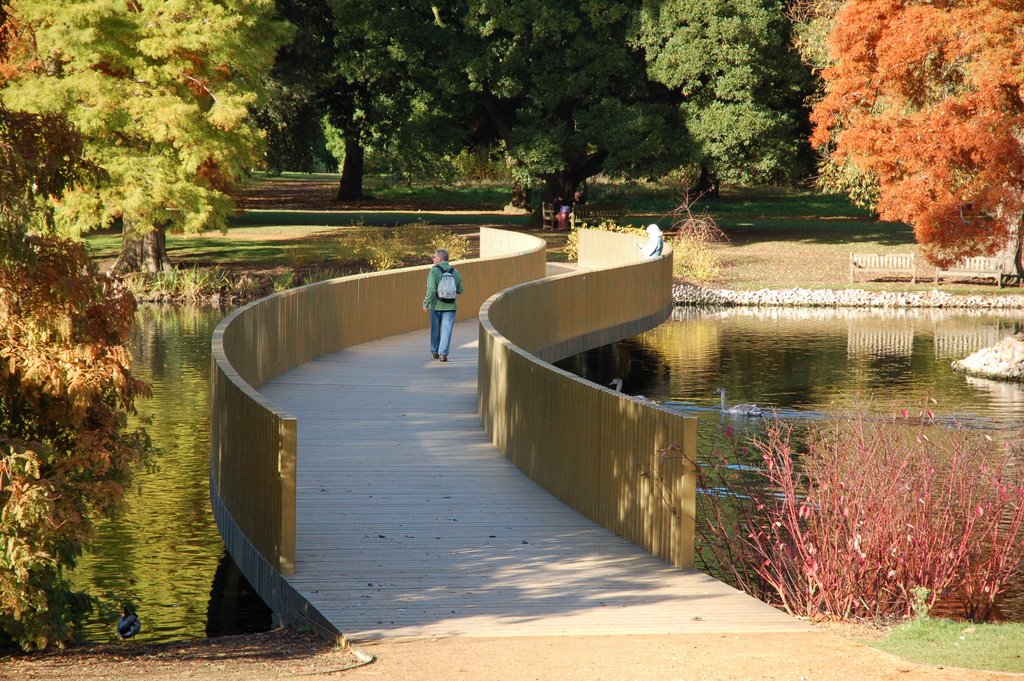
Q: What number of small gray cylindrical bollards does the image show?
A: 0